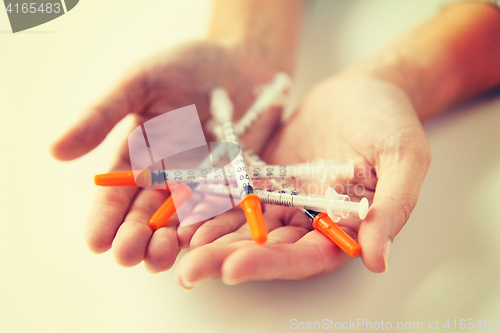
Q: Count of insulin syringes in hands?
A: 5